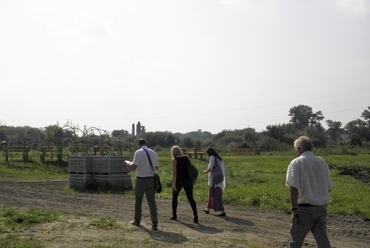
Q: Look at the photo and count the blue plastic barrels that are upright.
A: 0